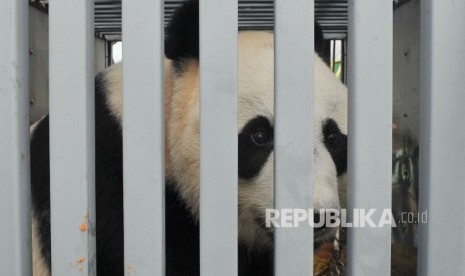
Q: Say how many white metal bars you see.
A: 7